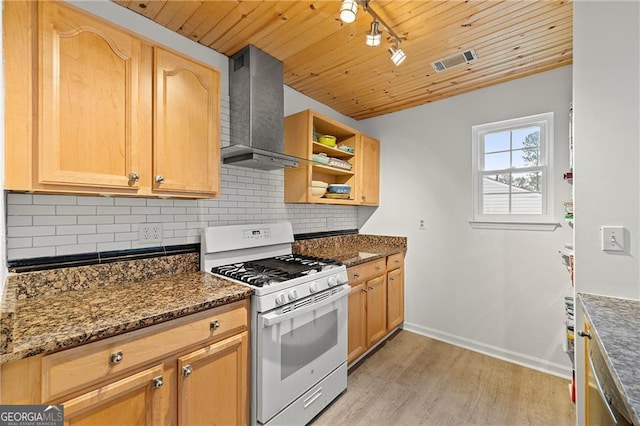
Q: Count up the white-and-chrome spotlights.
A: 3